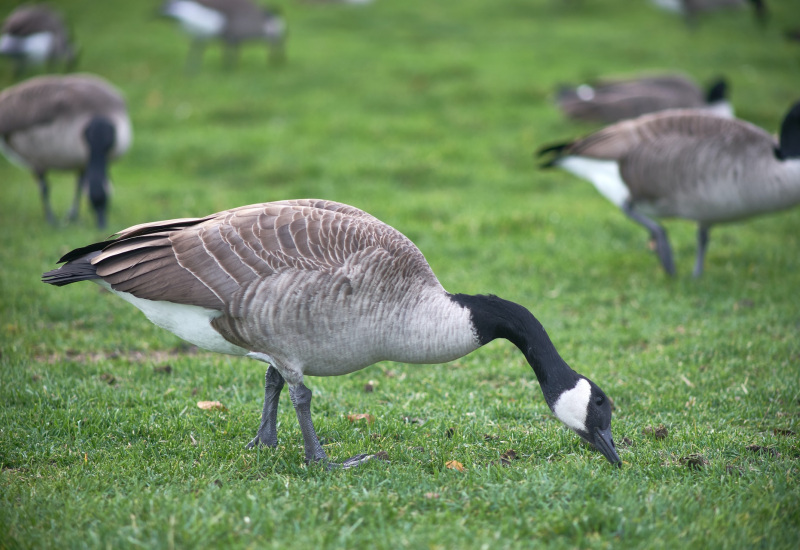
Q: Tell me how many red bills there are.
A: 0